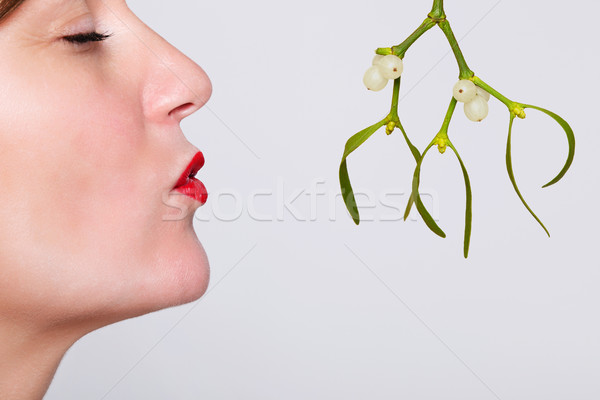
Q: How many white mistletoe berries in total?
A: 6